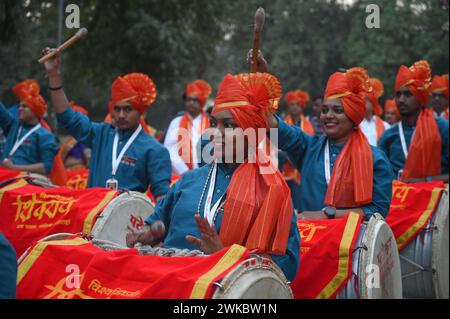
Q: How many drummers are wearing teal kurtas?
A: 5